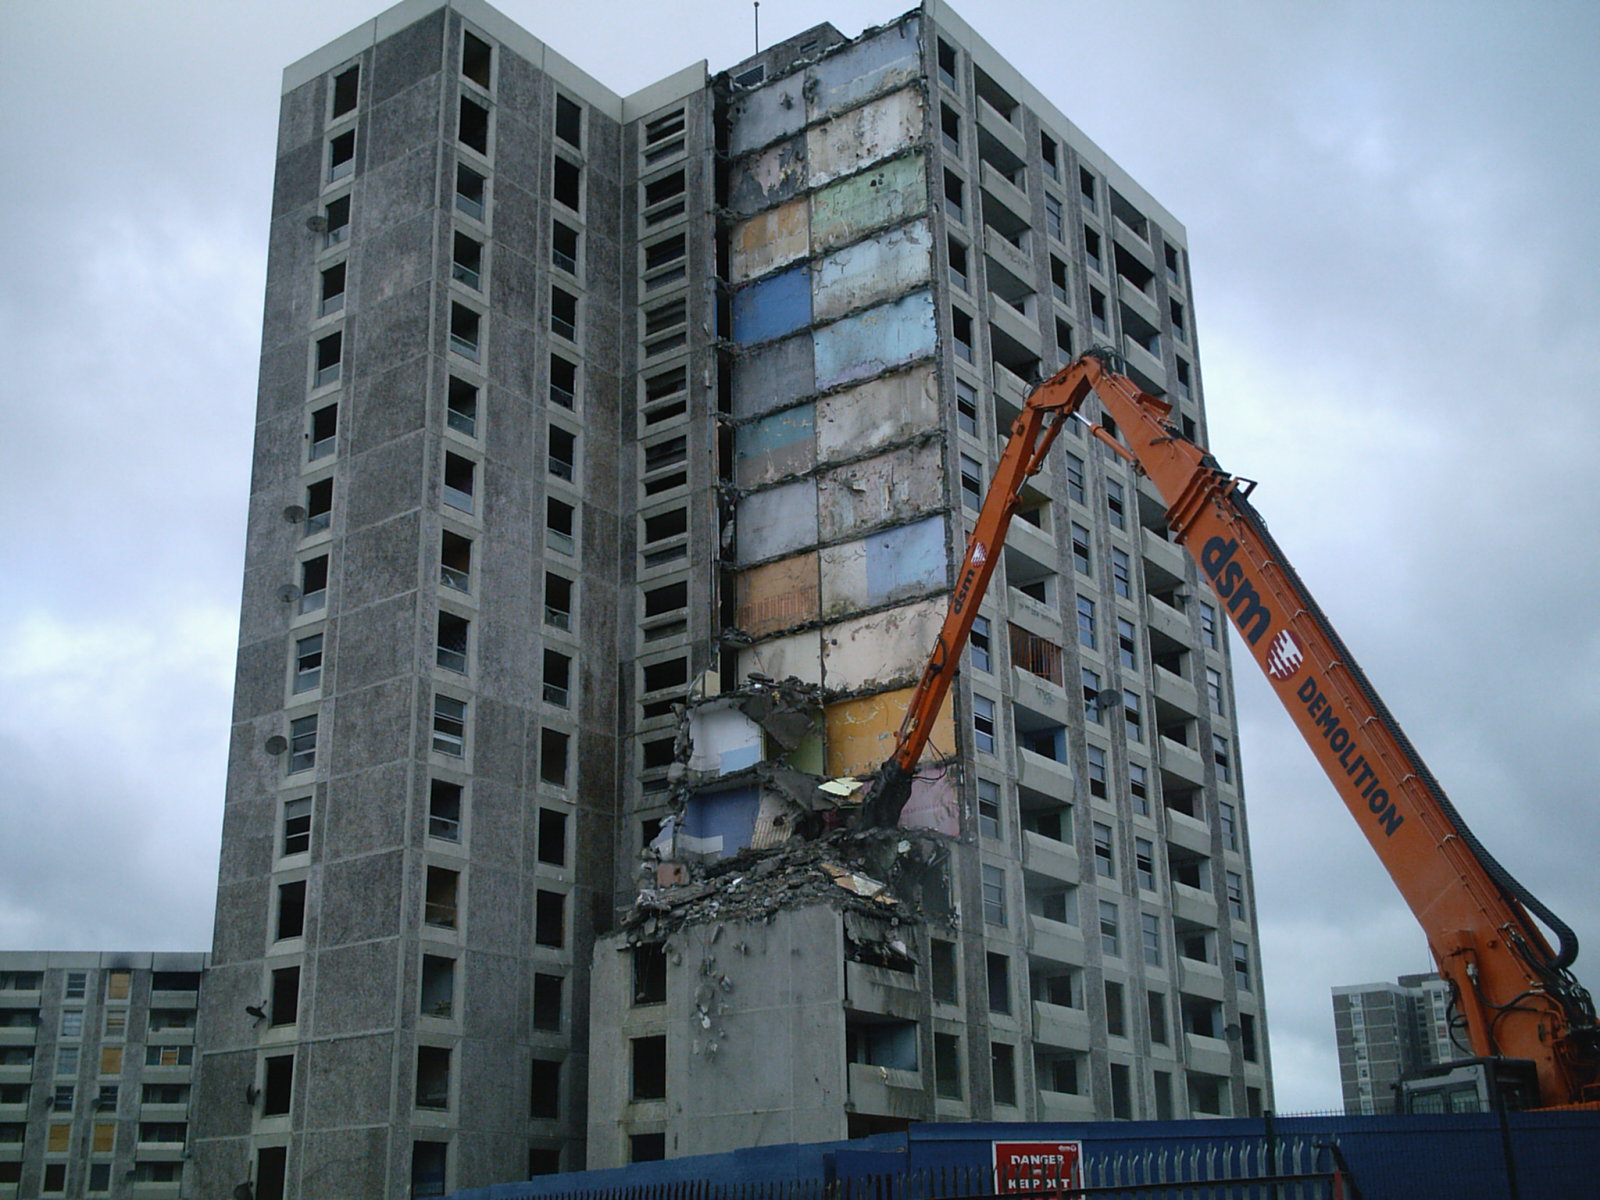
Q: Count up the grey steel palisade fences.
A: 1